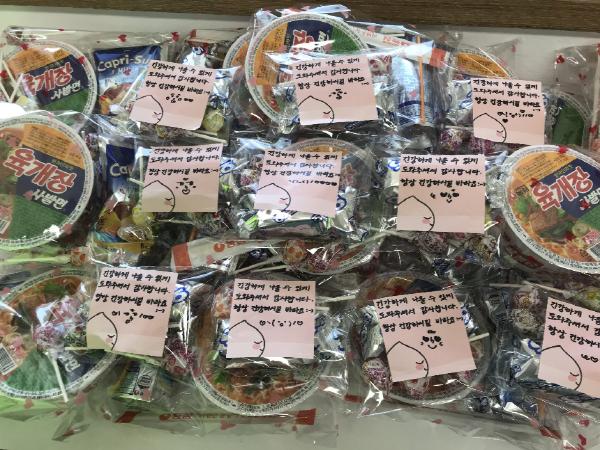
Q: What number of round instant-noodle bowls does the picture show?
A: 11